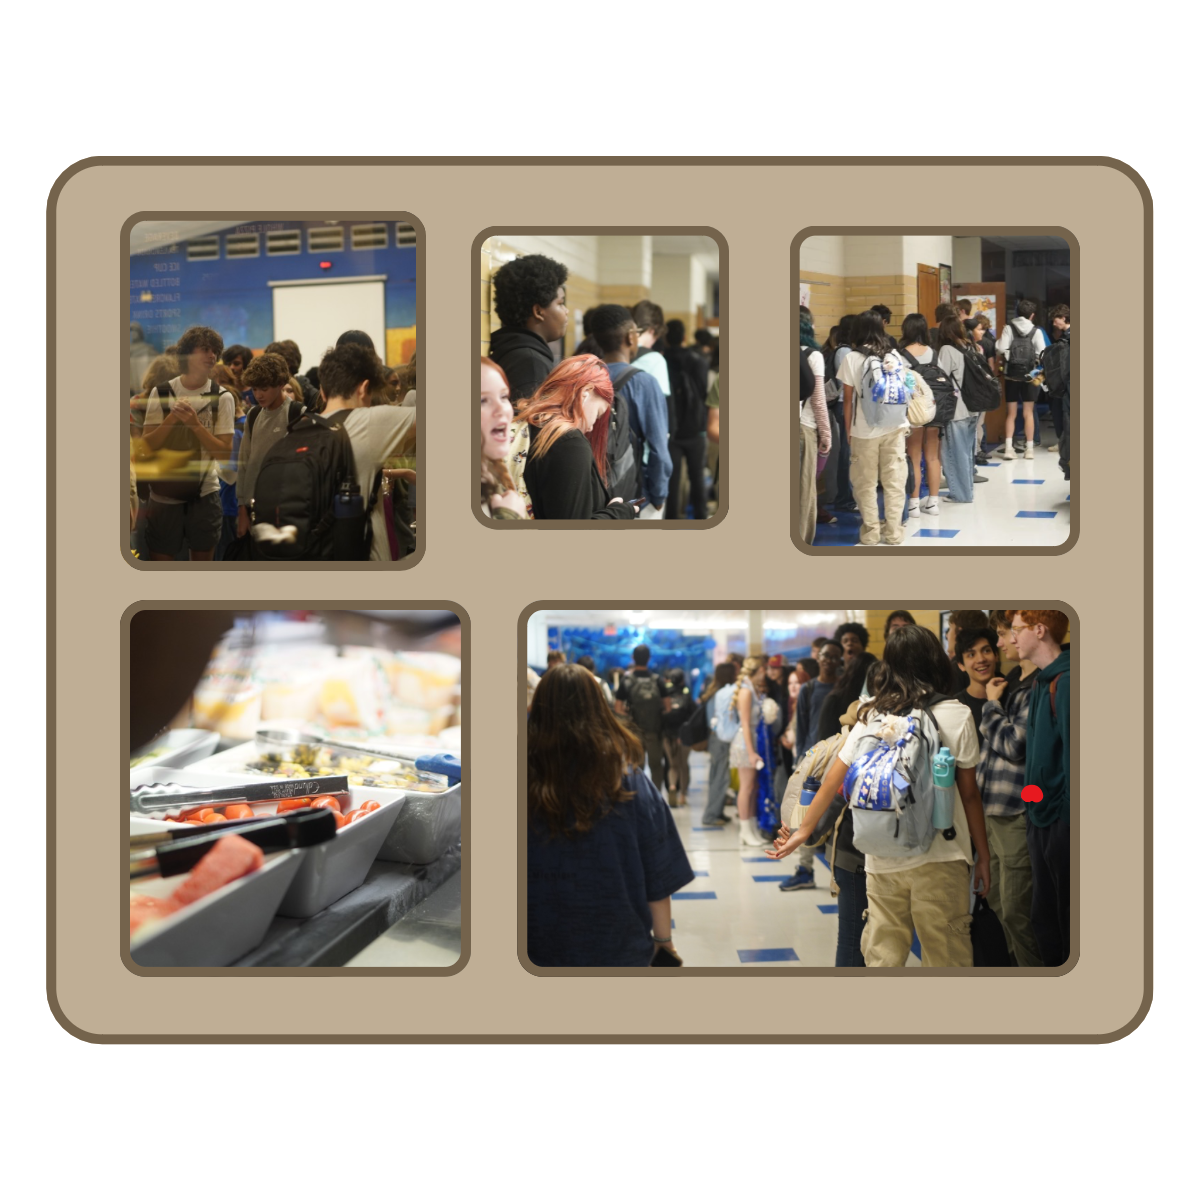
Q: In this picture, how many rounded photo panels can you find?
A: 5